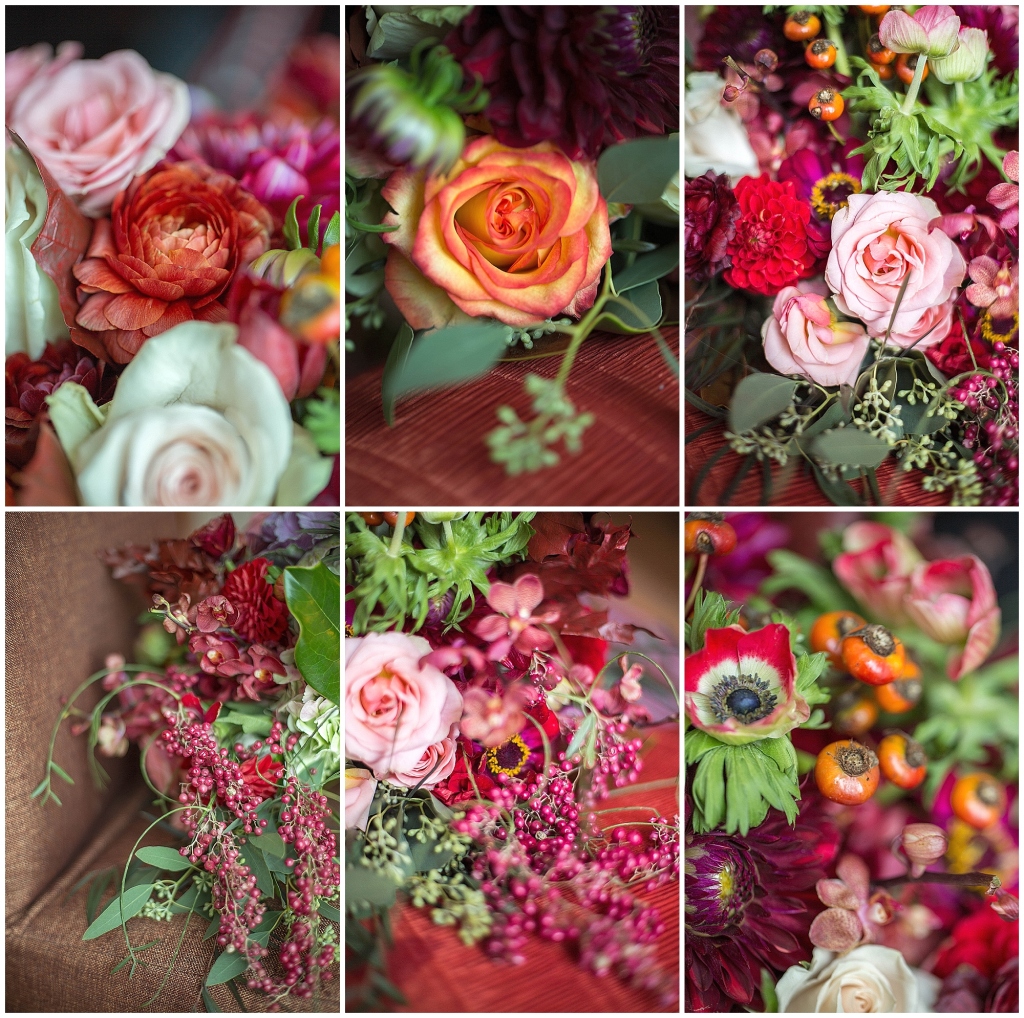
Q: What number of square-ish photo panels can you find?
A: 6